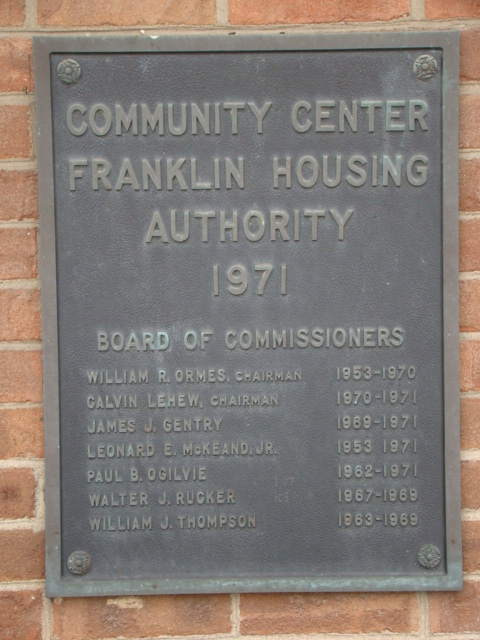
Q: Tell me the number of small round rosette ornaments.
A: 4